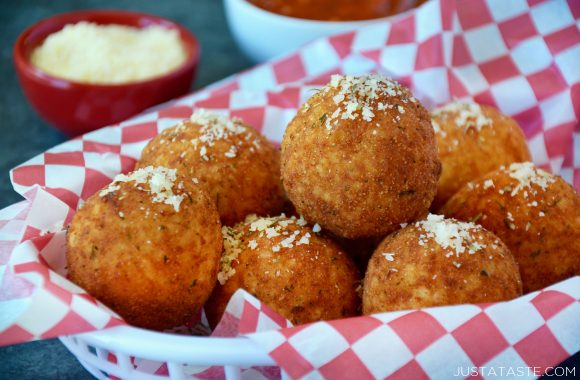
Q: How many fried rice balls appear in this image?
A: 7